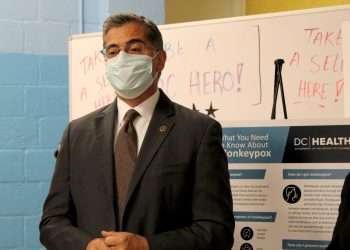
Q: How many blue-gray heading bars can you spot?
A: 4